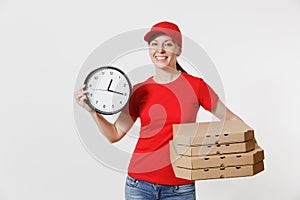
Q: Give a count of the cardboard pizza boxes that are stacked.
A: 4